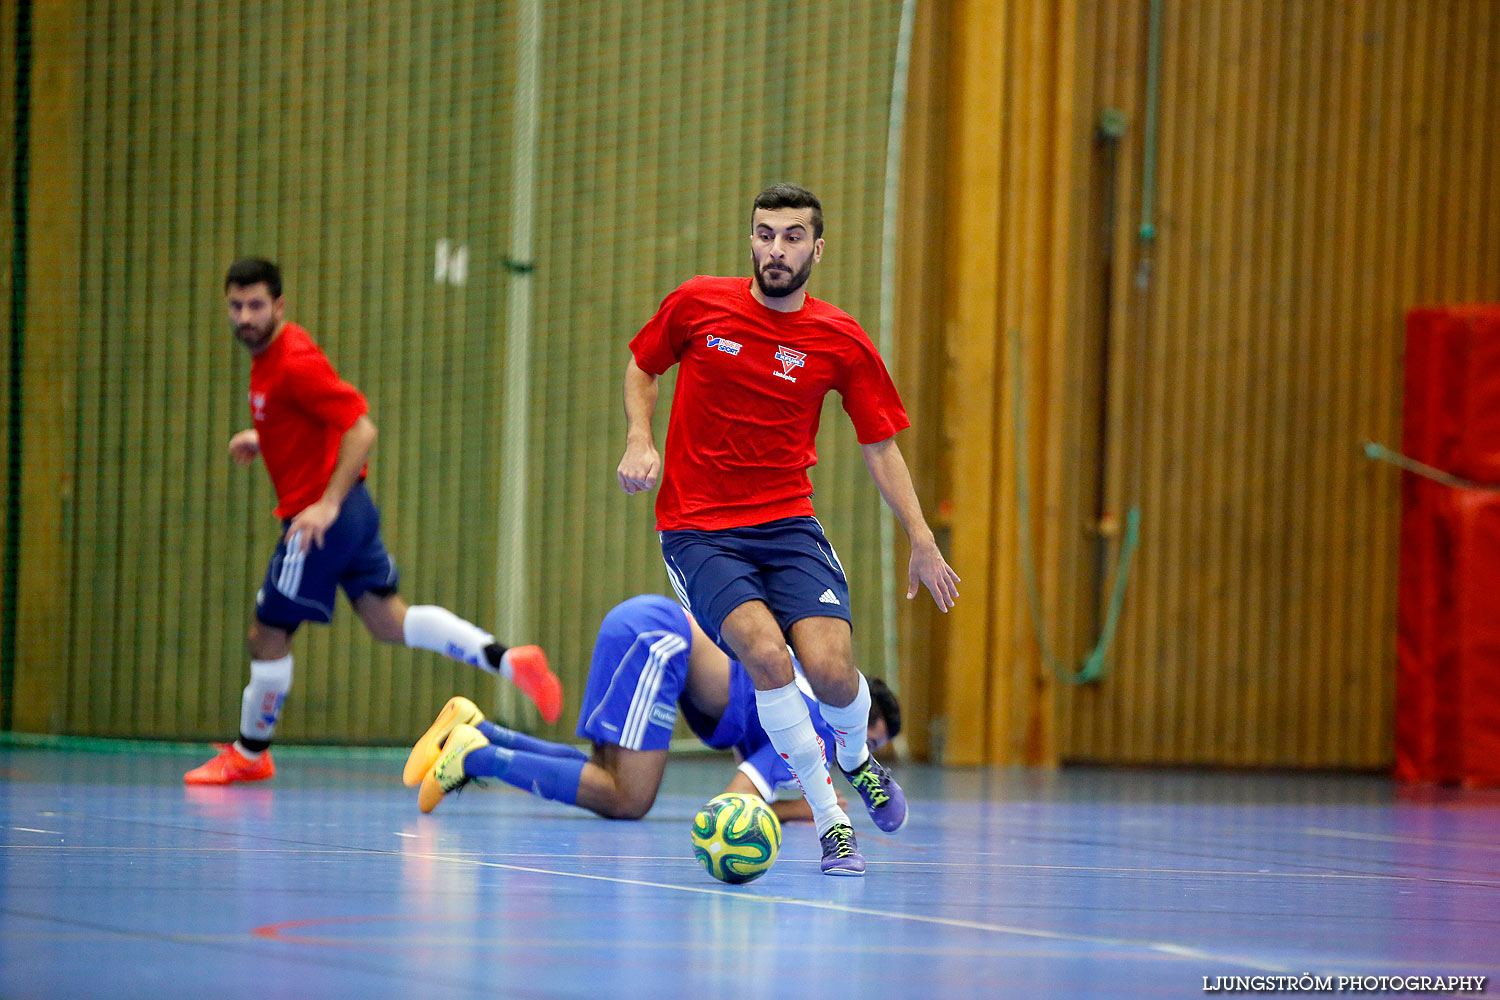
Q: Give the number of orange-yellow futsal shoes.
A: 2